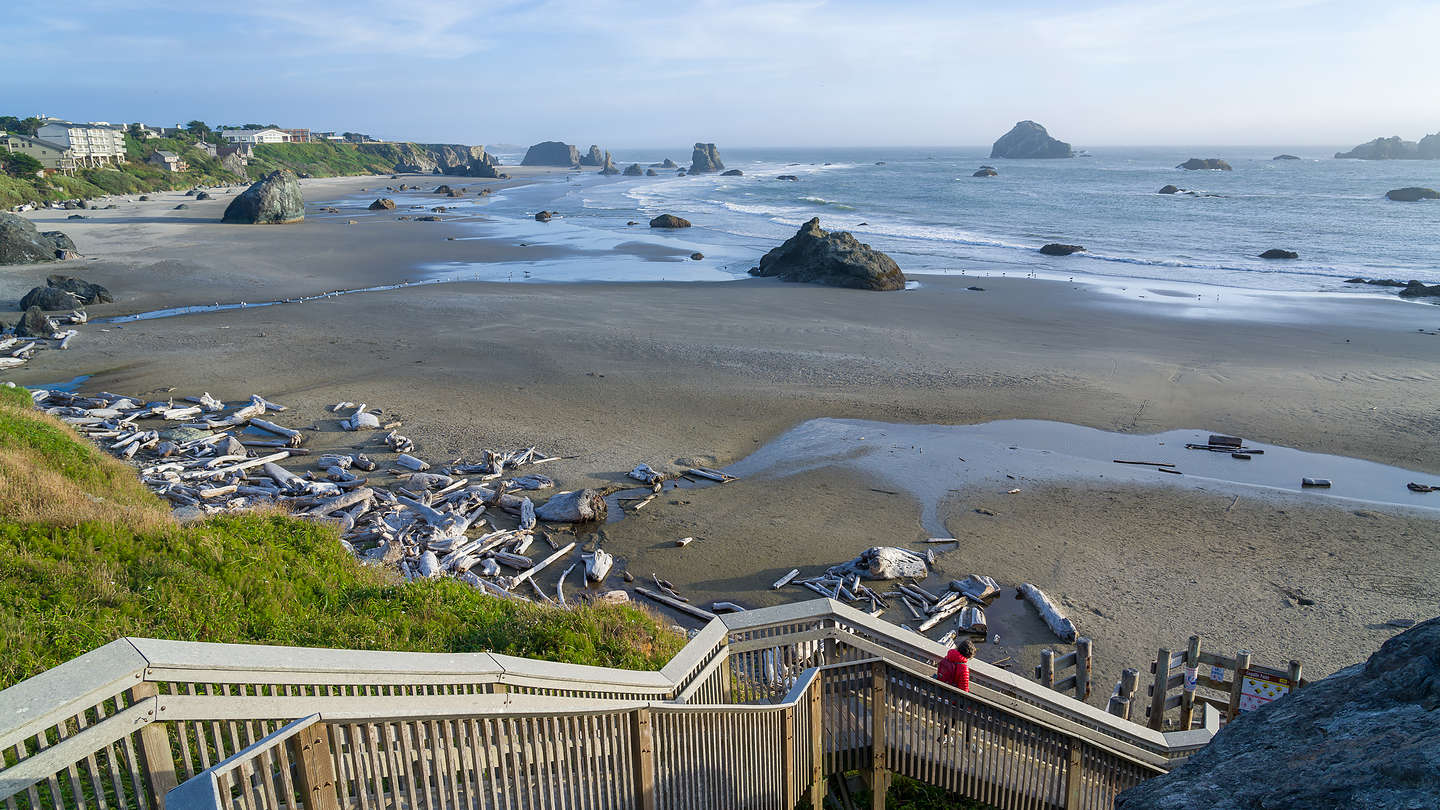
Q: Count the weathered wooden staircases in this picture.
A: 1